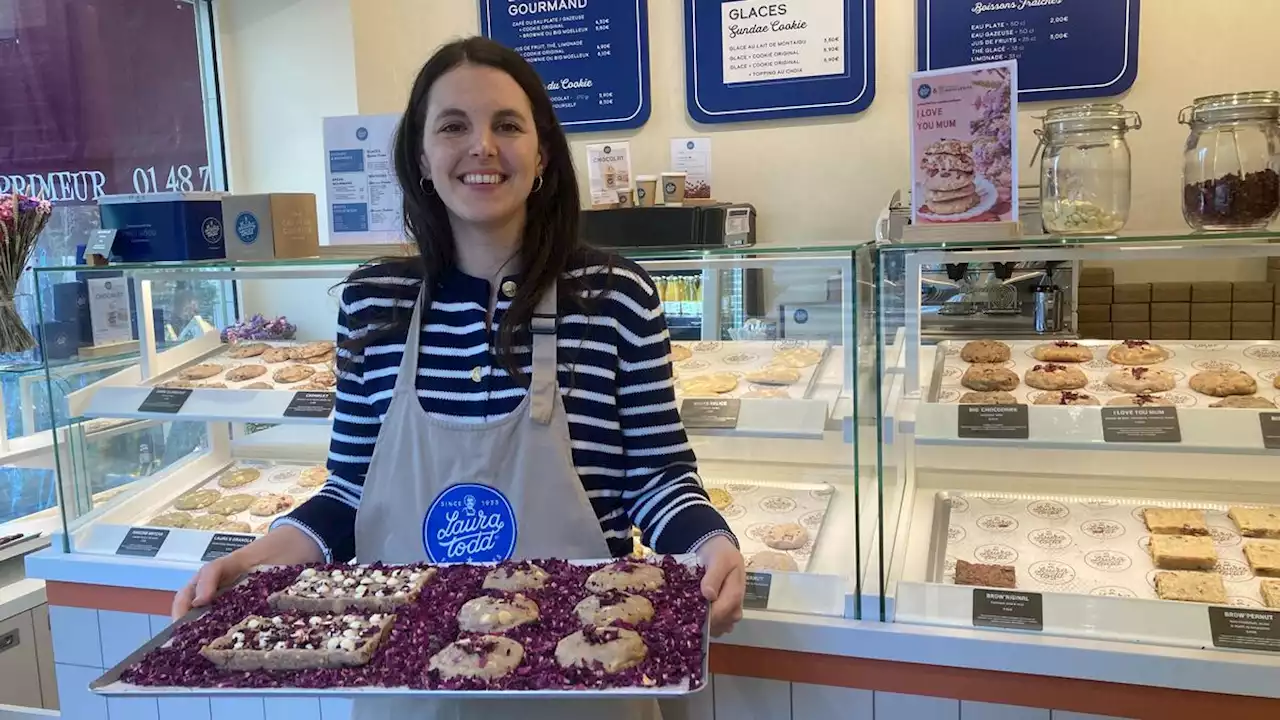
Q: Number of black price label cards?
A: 11